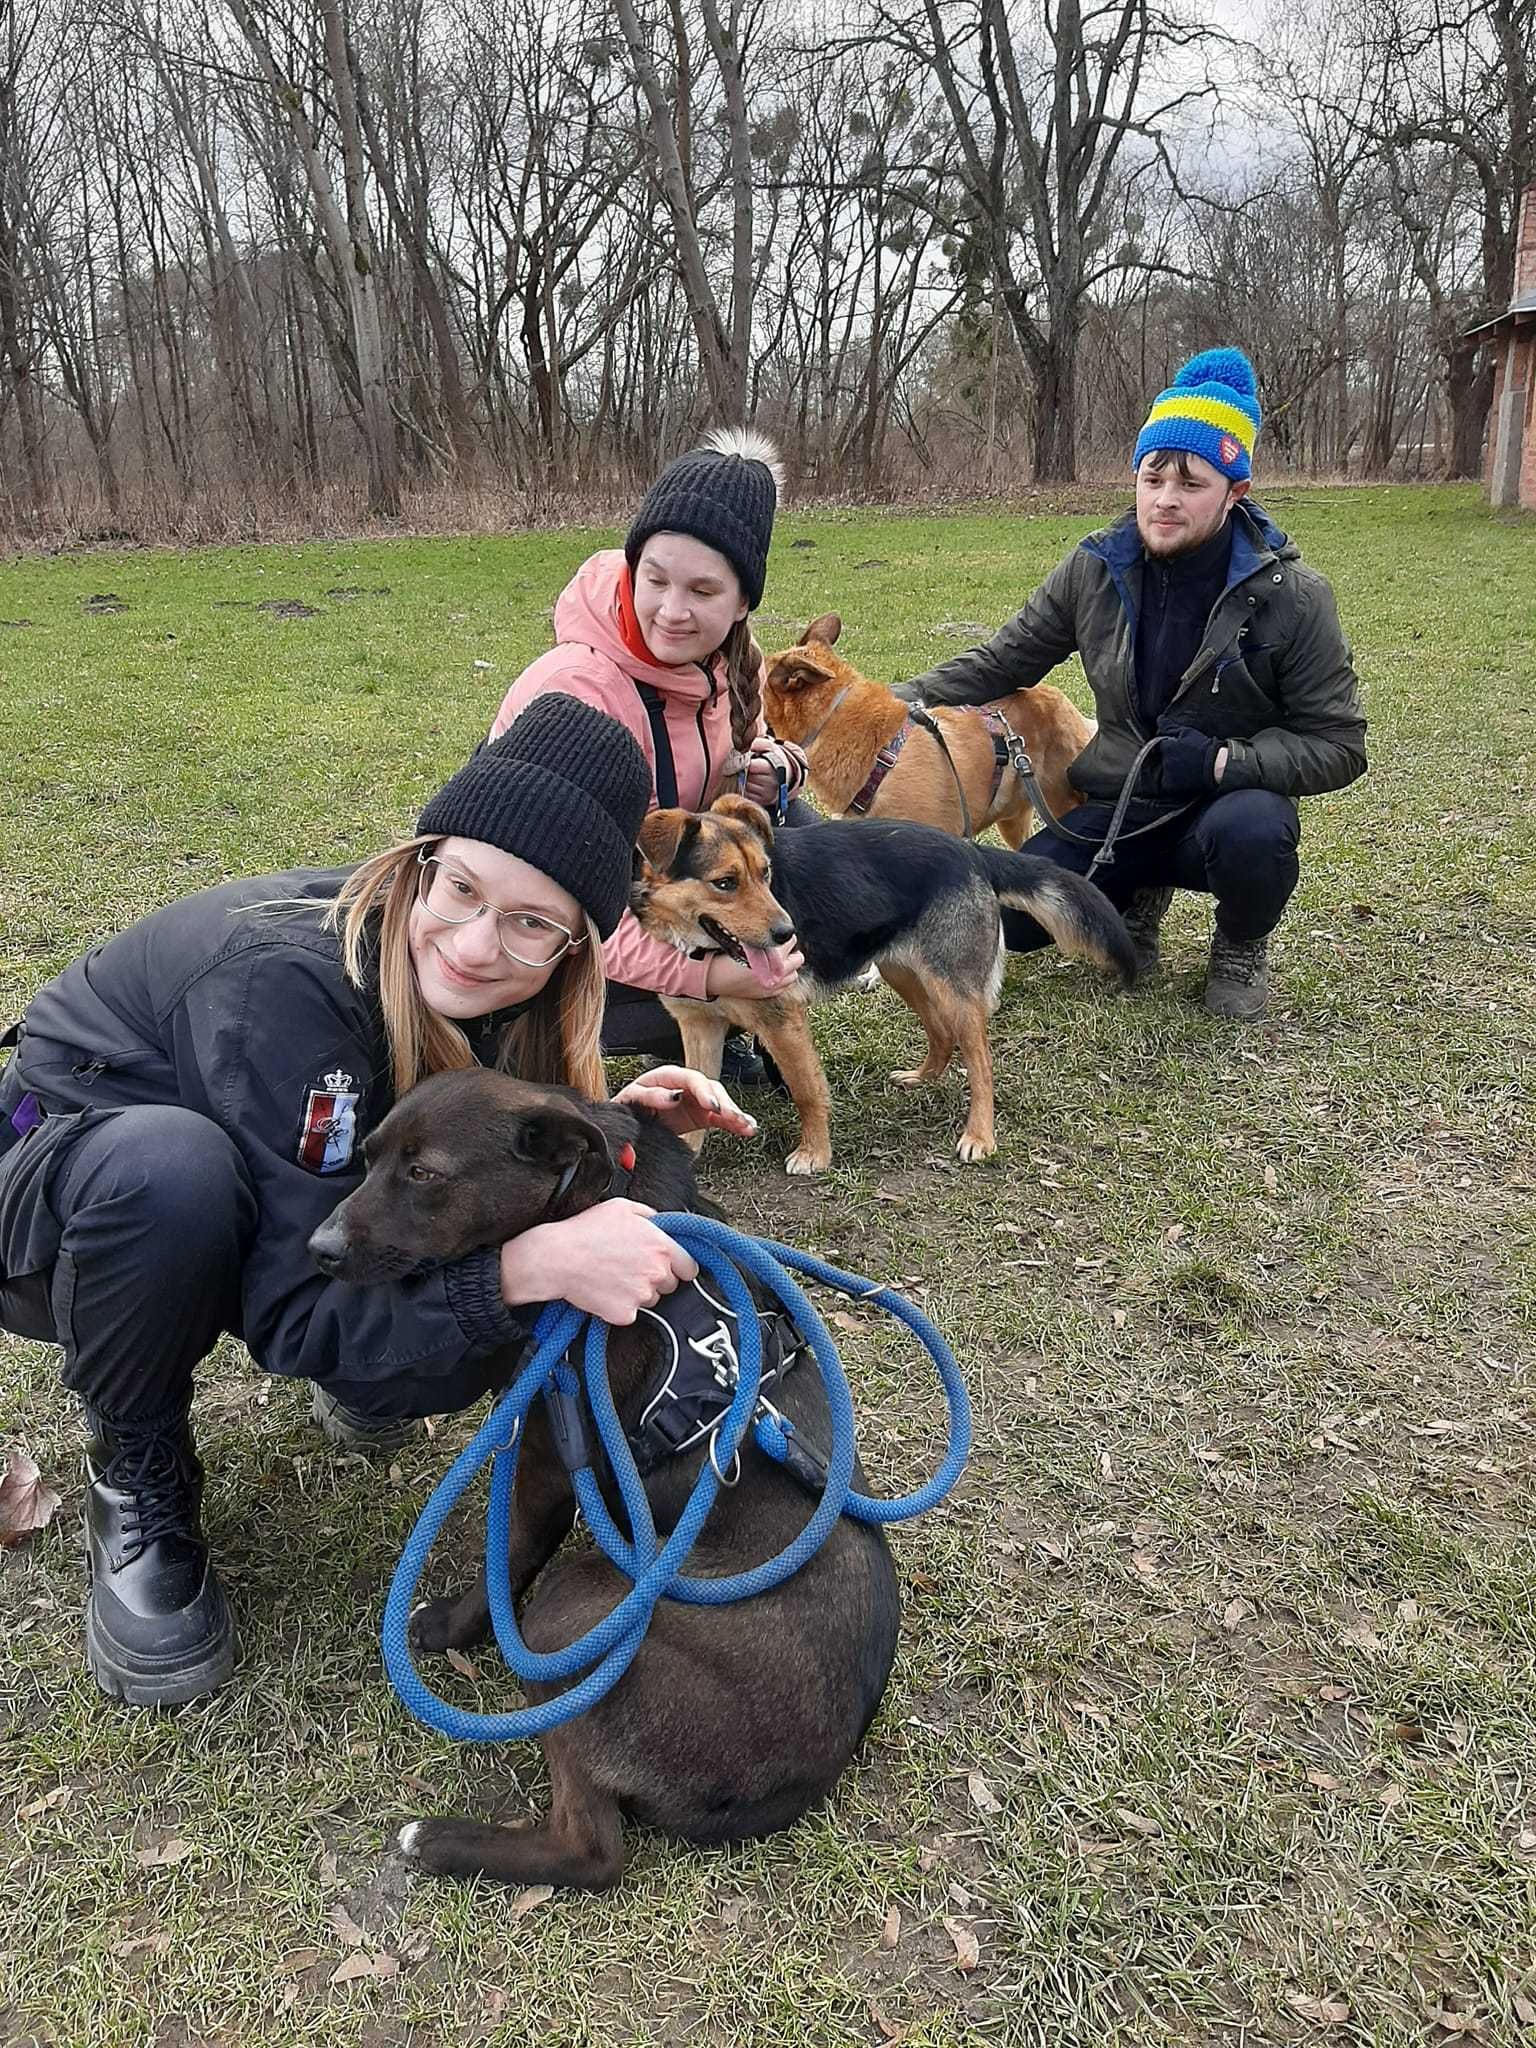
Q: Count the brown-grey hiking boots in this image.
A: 2